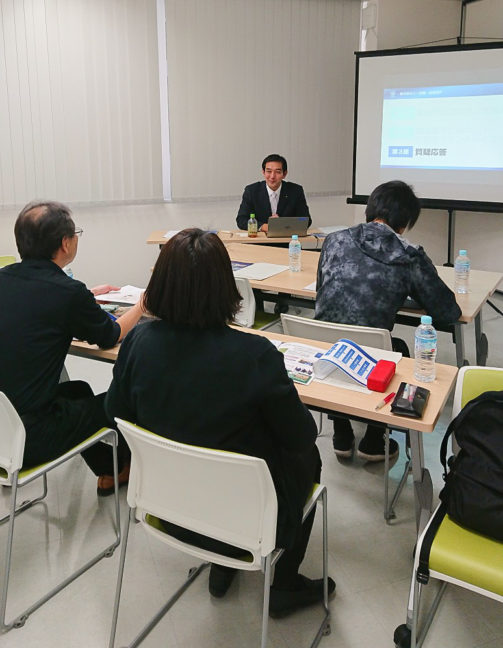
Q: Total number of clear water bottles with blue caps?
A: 3